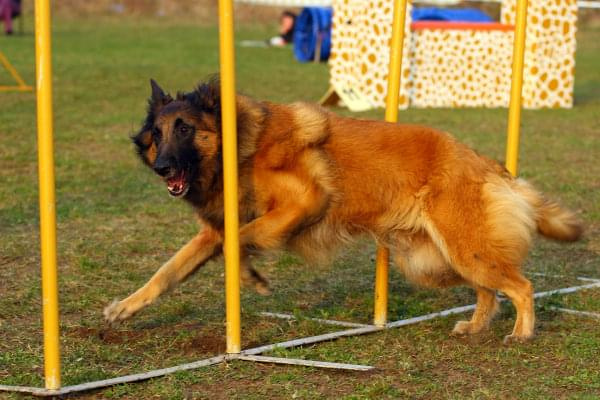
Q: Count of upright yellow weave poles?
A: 4